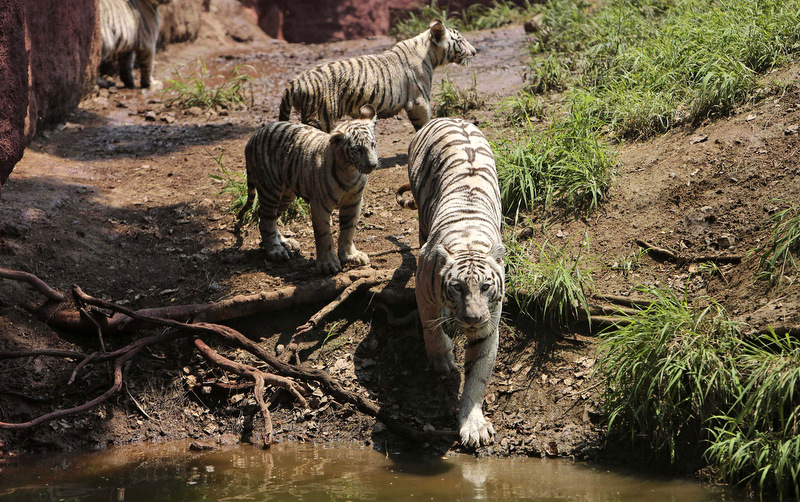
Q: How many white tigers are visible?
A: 4